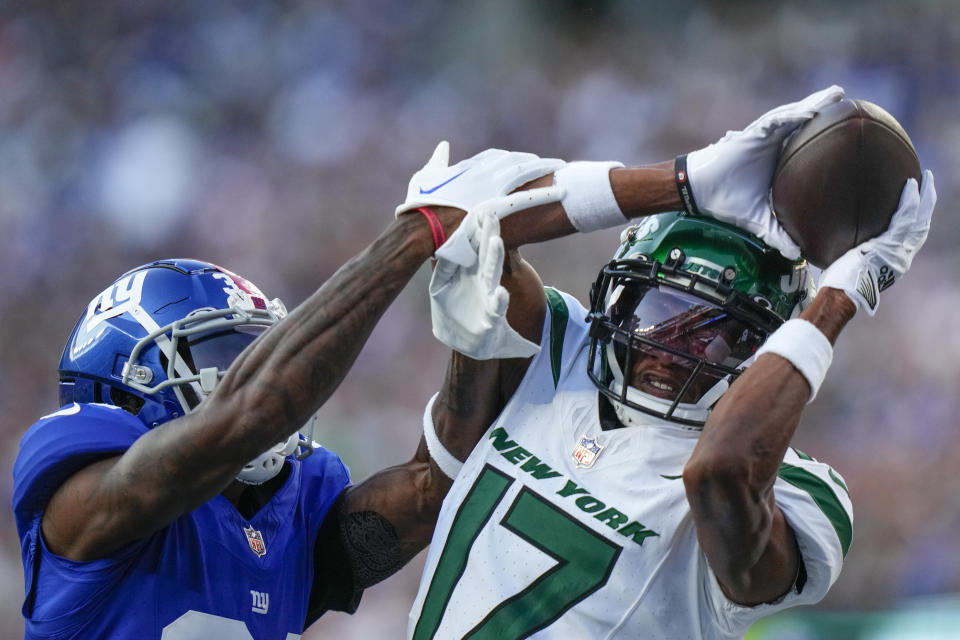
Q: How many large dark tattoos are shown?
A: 1